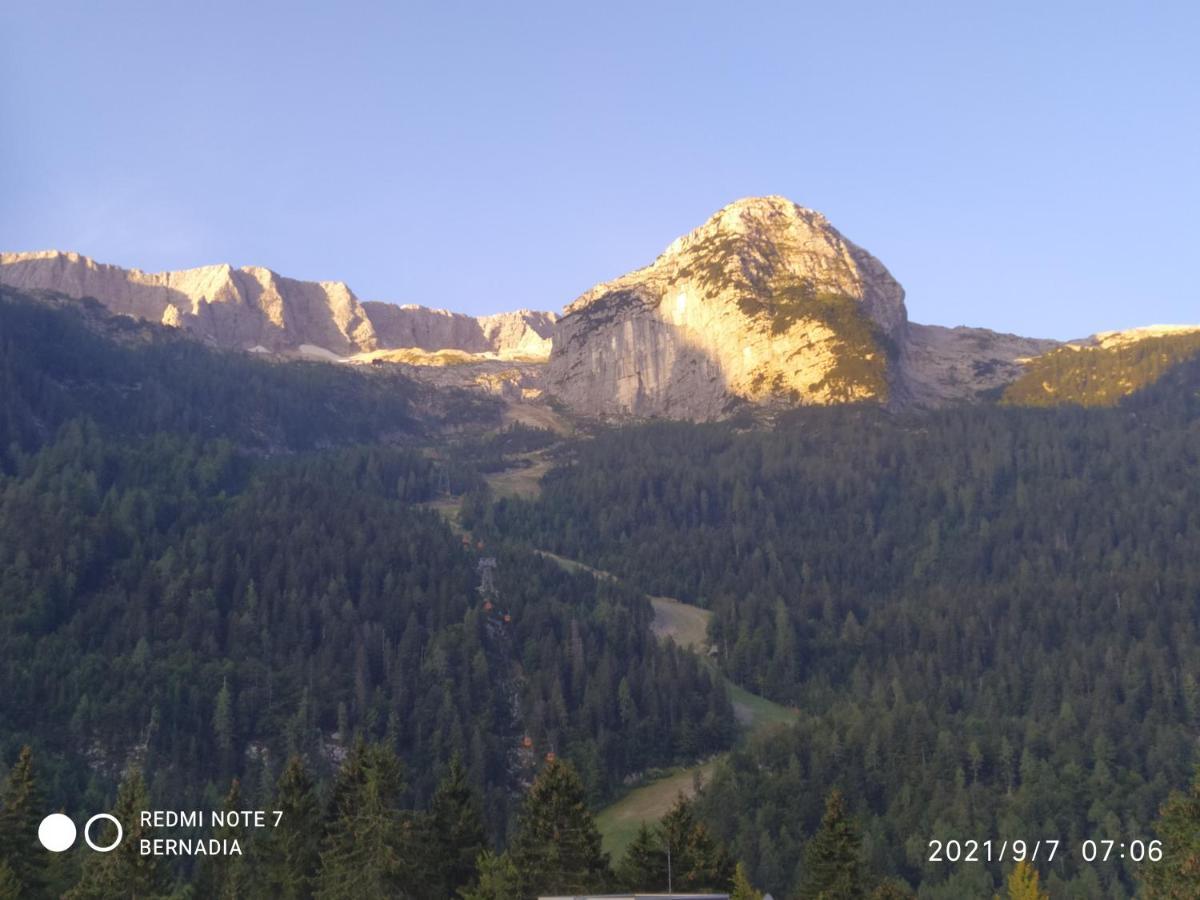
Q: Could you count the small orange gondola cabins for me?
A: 6